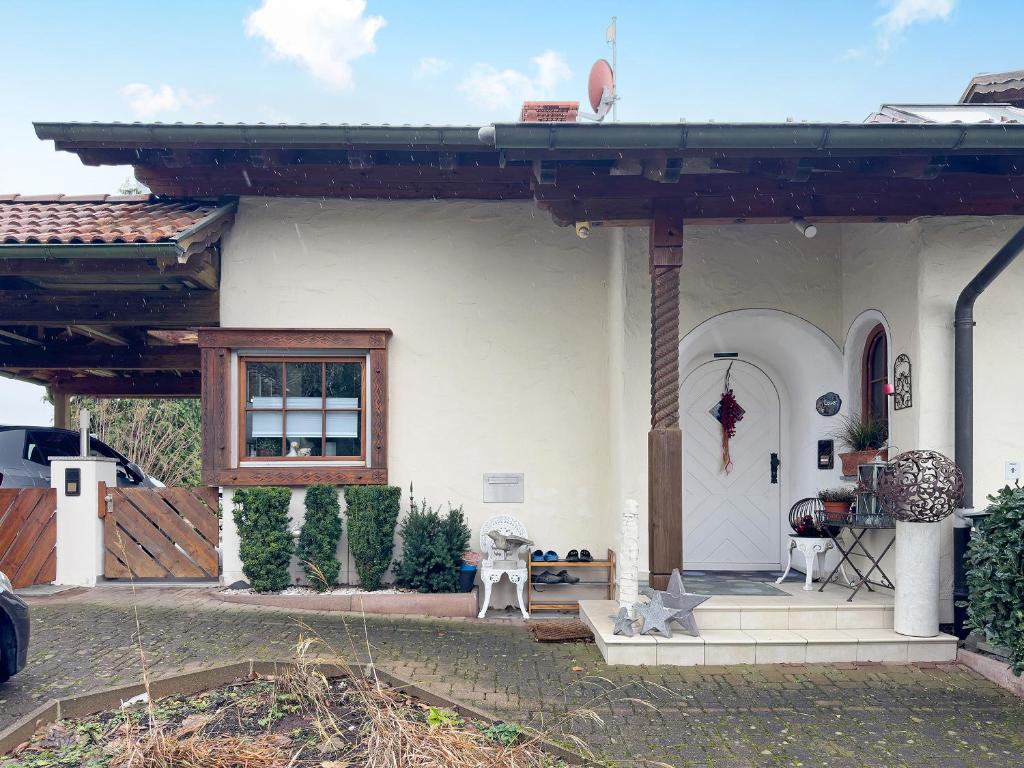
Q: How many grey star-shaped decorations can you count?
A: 3